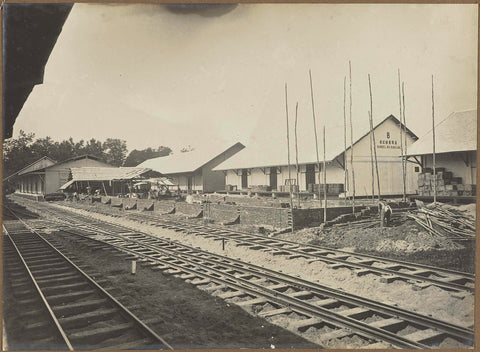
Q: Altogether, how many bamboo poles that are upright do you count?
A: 11